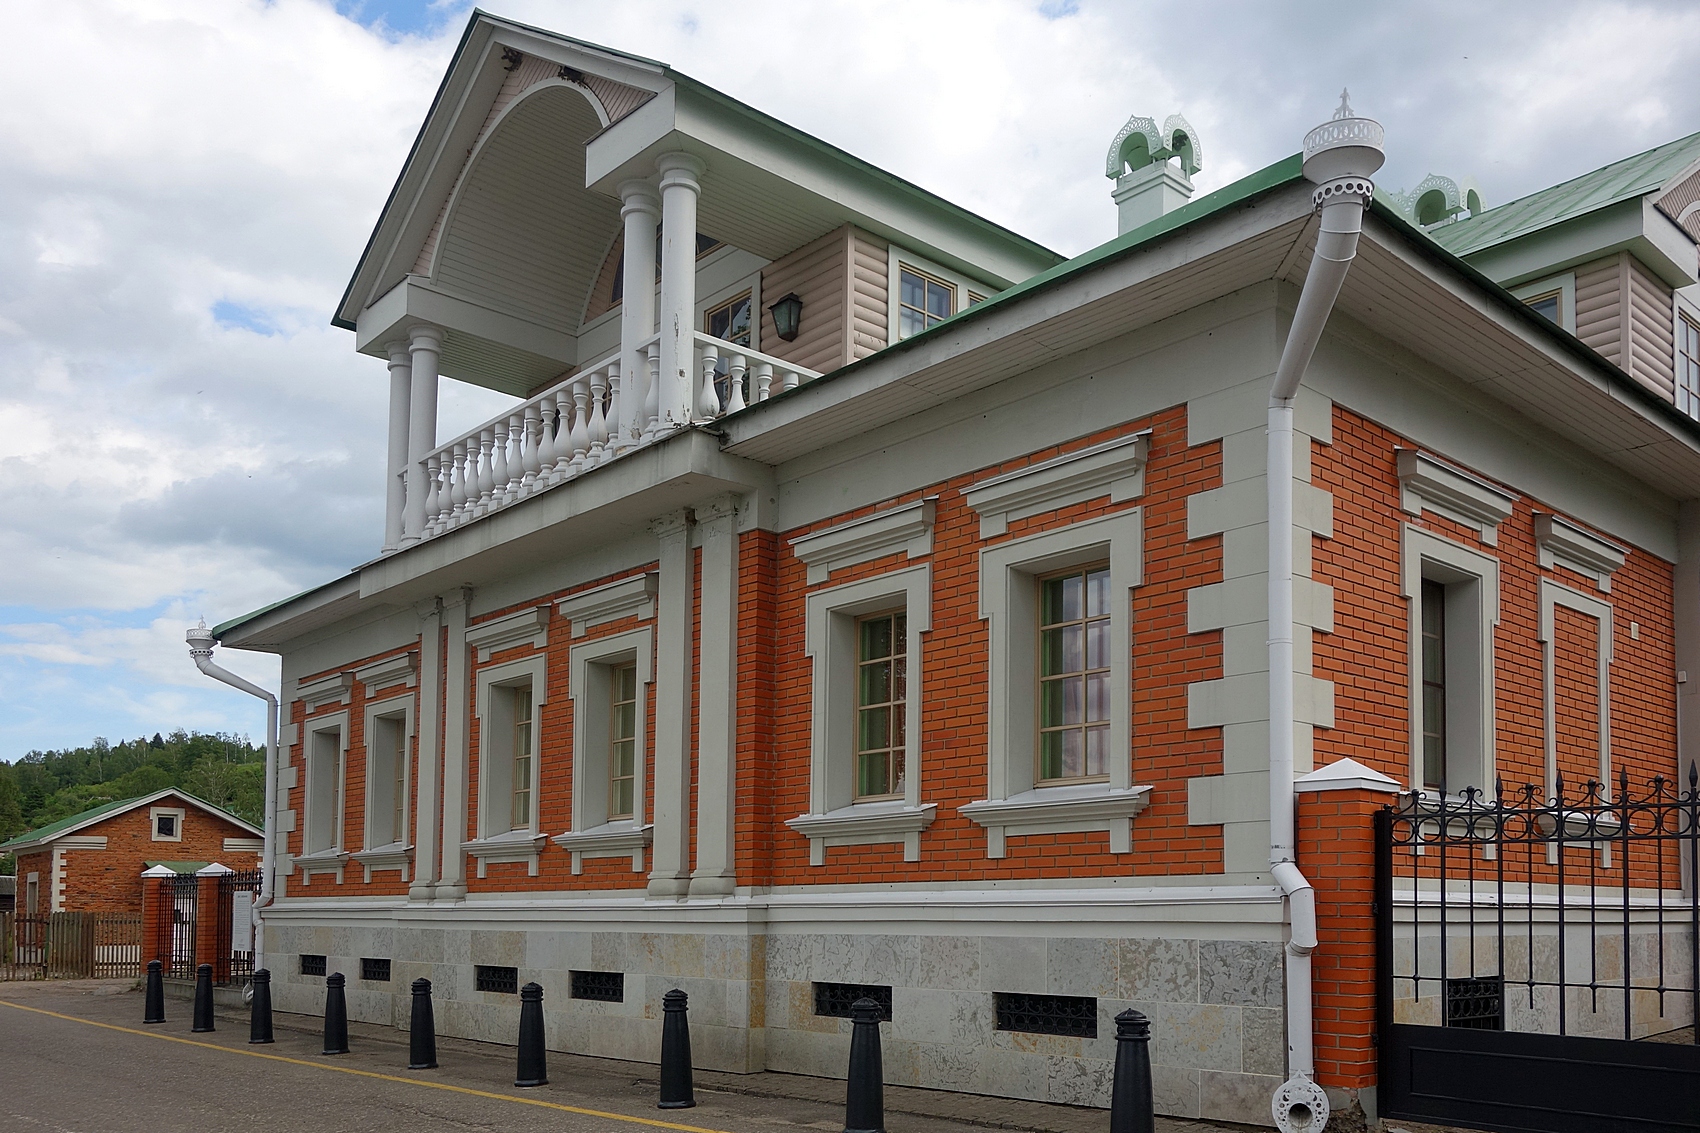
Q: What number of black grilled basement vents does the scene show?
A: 7